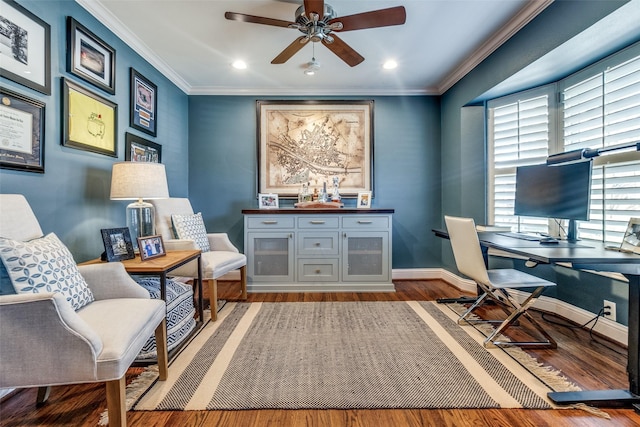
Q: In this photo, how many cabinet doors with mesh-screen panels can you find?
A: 2